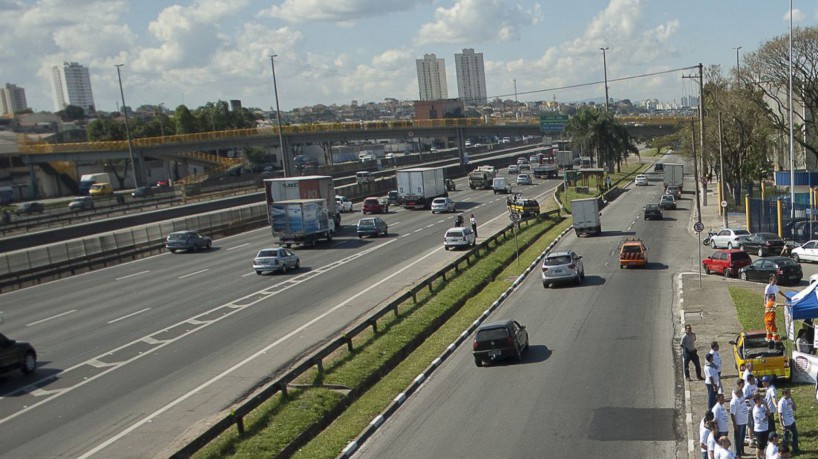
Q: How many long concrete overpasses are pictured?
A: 1